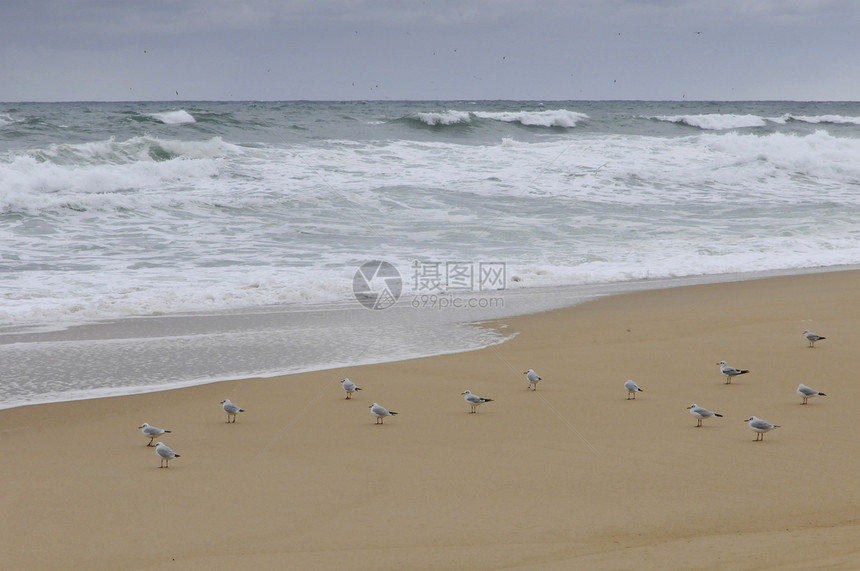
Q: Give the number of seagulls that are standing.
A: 13